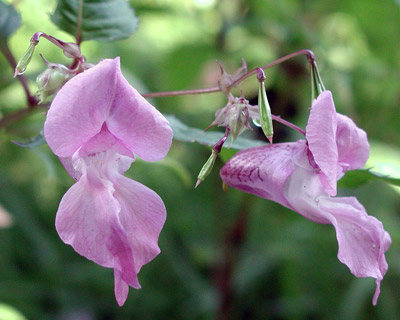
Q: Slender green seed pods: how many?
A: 4